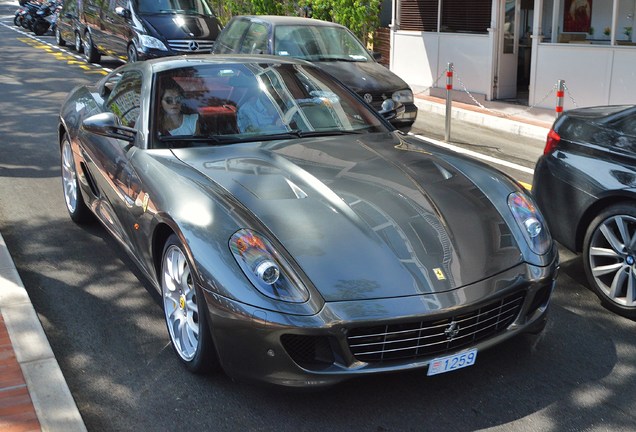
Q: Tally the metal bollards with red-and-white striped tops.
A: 2